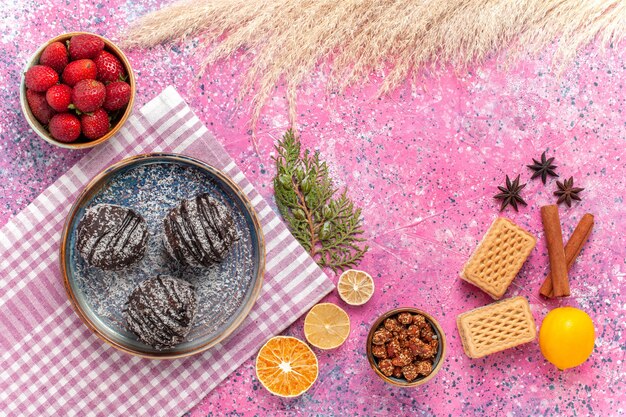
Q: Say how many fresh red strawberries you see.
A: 11